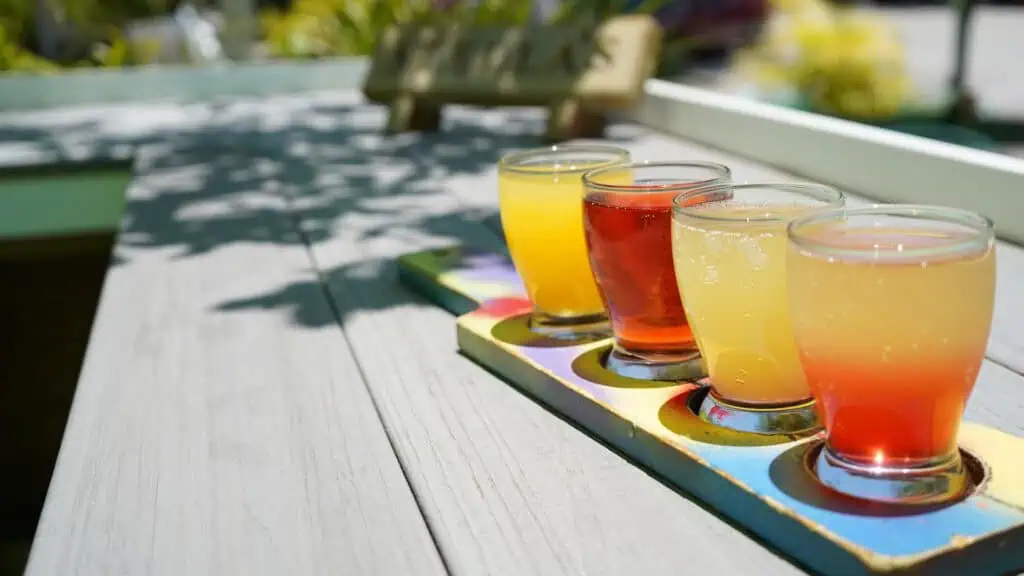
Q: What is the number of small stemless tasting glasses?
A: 4